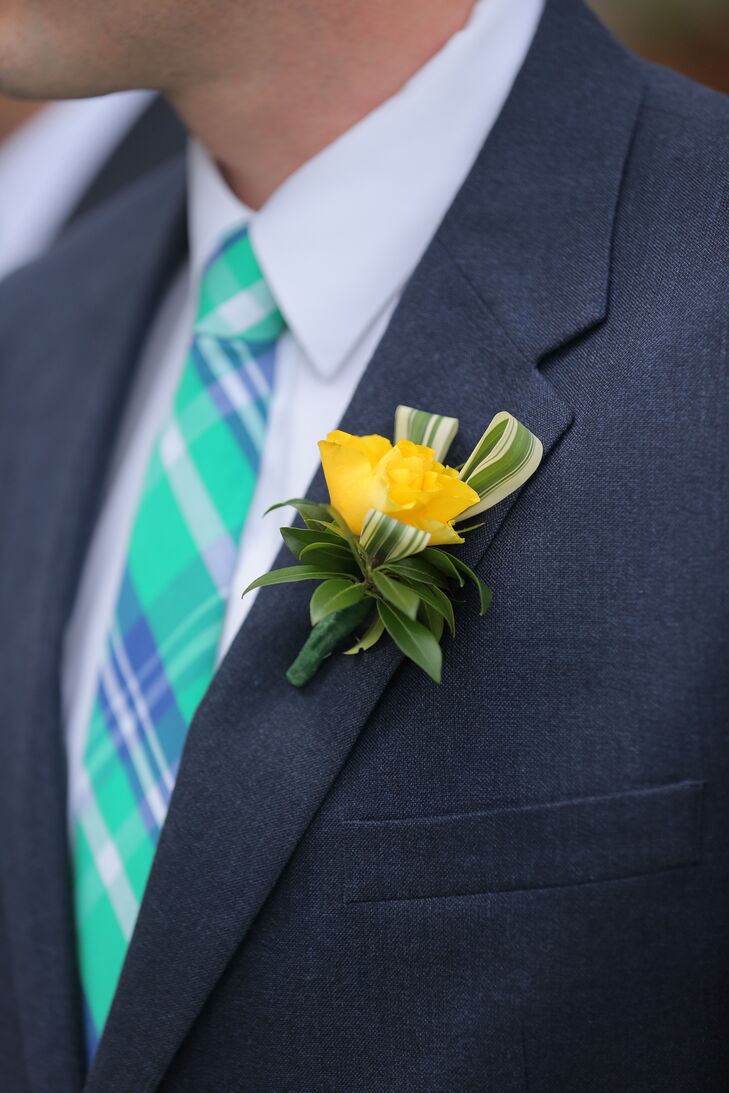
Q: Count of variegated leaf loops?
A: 3